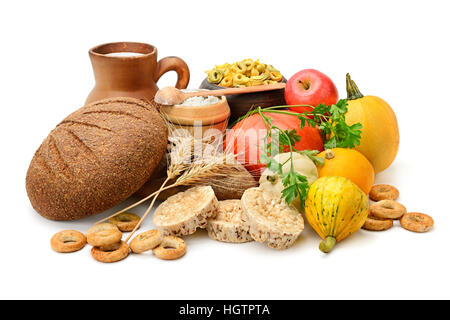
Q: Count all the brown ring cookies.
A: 10